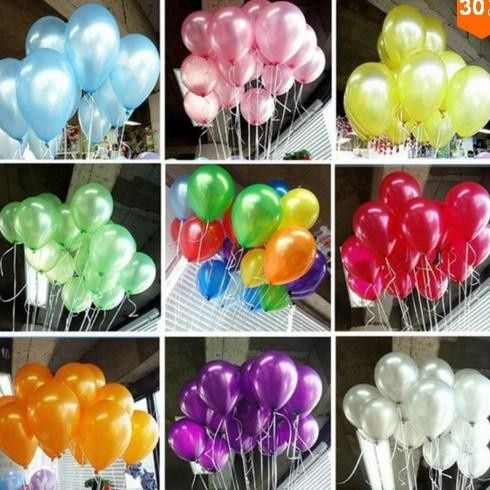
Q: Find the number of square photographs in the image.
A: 9